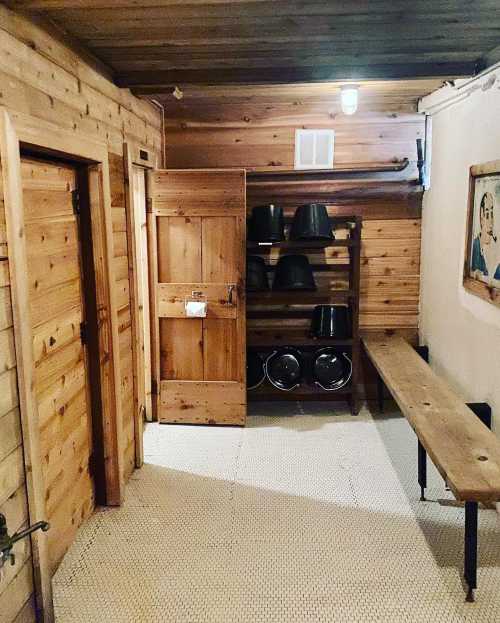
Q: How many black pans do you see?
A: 8